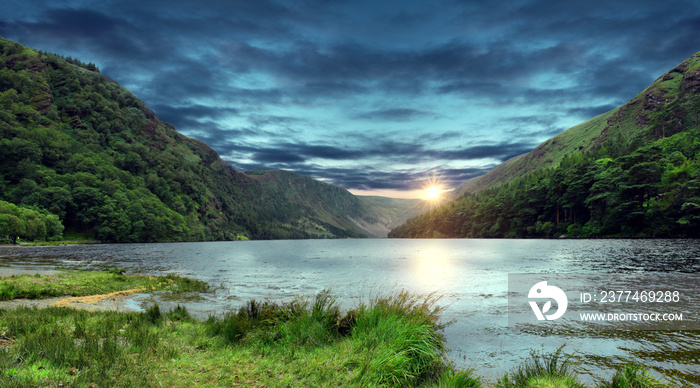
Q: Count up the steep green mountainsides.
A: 2